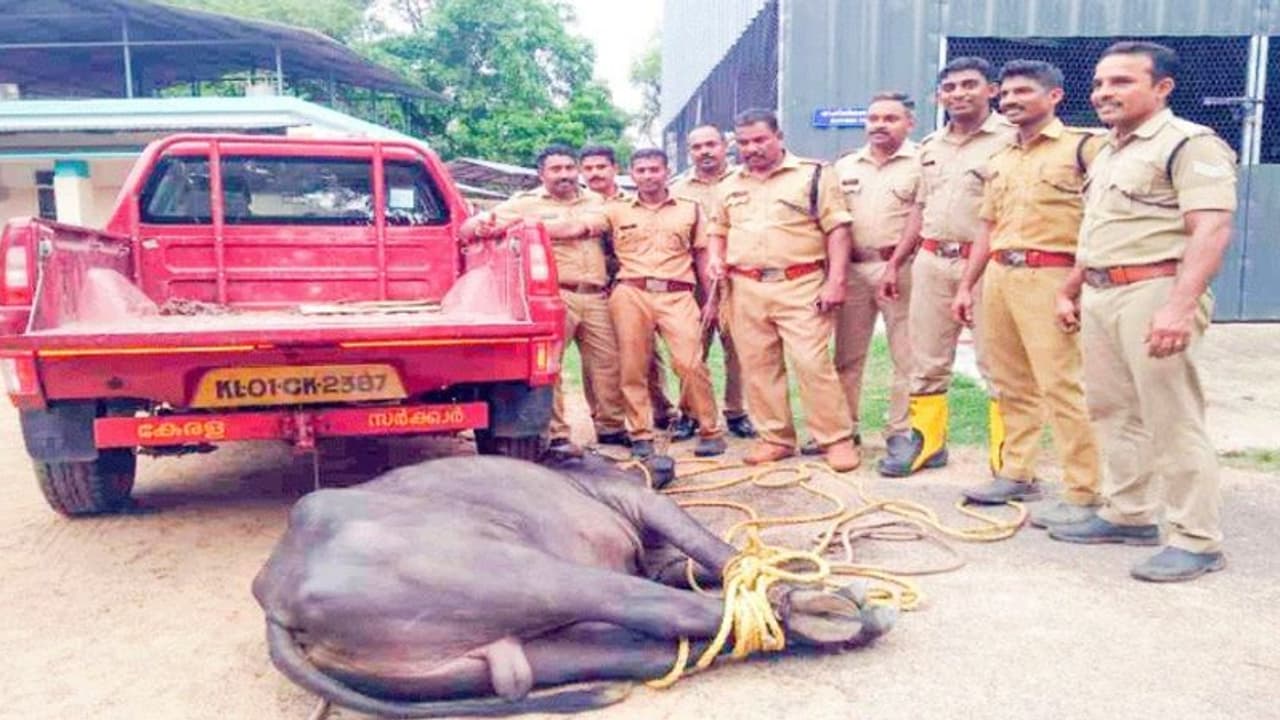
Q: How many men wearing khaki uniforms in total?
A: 9